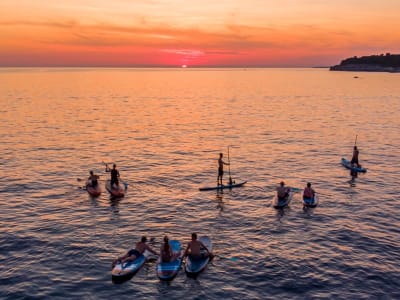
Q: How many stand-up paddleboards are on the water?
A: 9